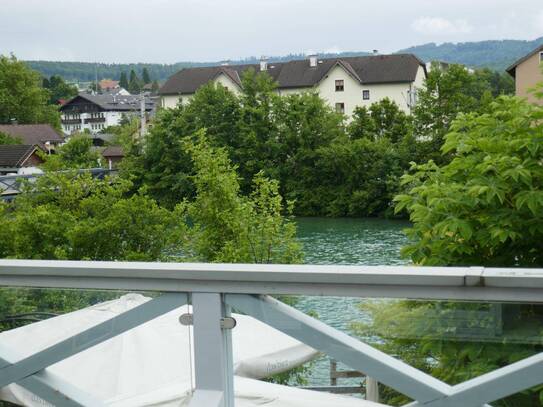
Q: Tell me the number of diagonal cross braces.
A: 4